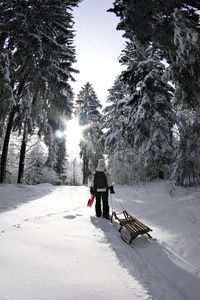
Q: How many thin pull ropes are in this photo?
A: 2